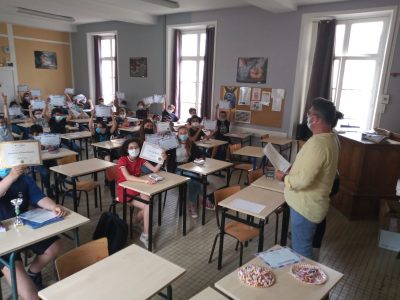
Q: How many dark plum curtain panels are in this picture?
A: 5